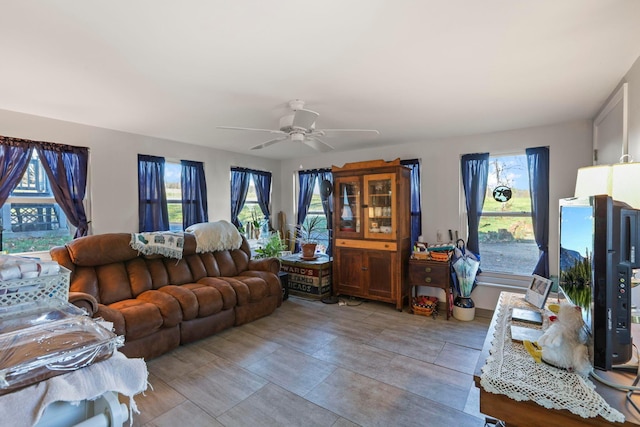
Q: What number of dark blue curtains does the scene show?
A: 11